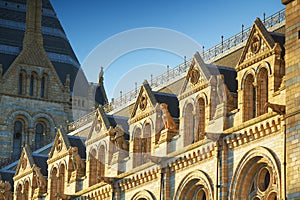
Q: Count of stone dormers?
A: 6